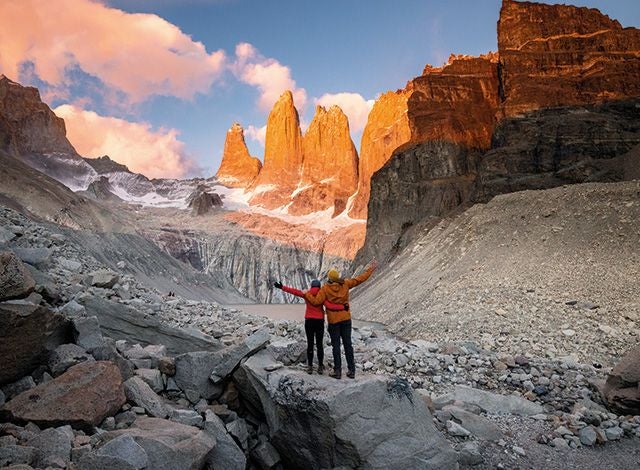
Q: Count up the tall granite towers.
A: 3